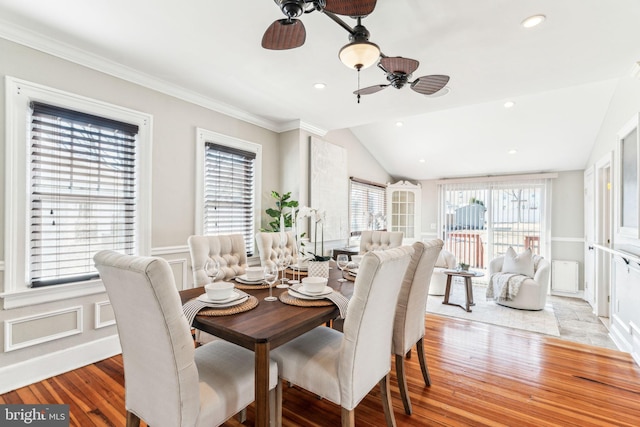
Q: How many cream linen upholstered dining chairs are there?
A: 6